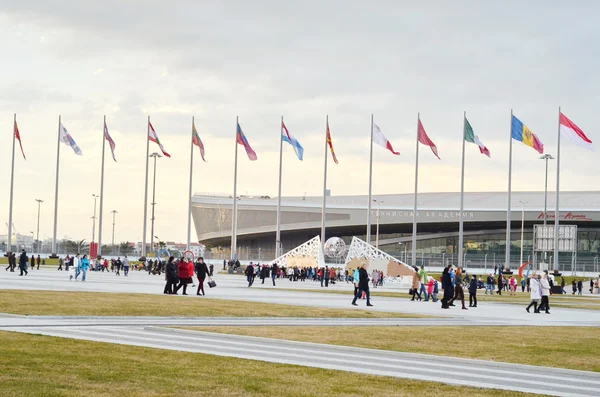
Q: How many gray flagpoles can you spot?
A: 13